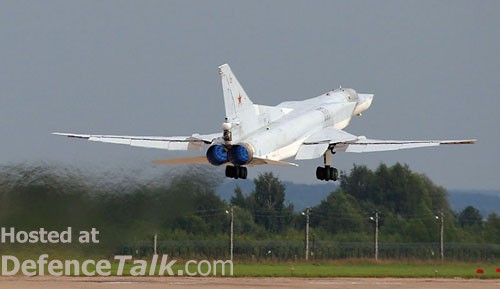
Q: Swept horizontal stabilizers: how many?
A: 2